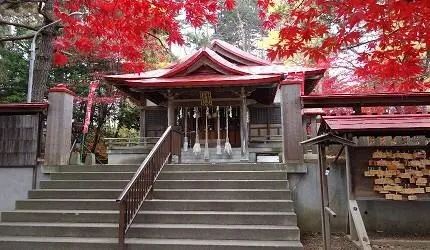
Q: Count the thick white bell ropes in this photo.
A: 5